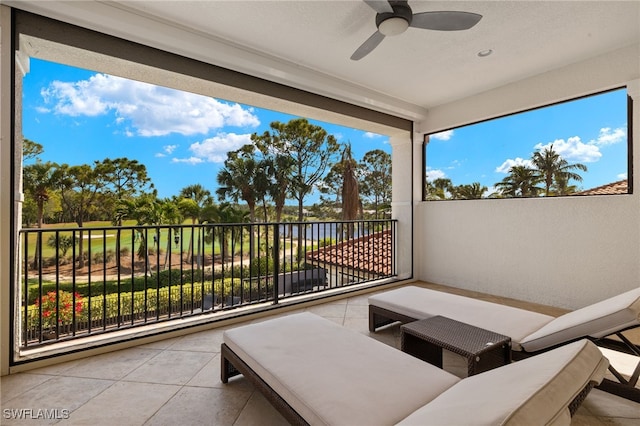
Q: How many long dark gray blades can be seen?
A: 3